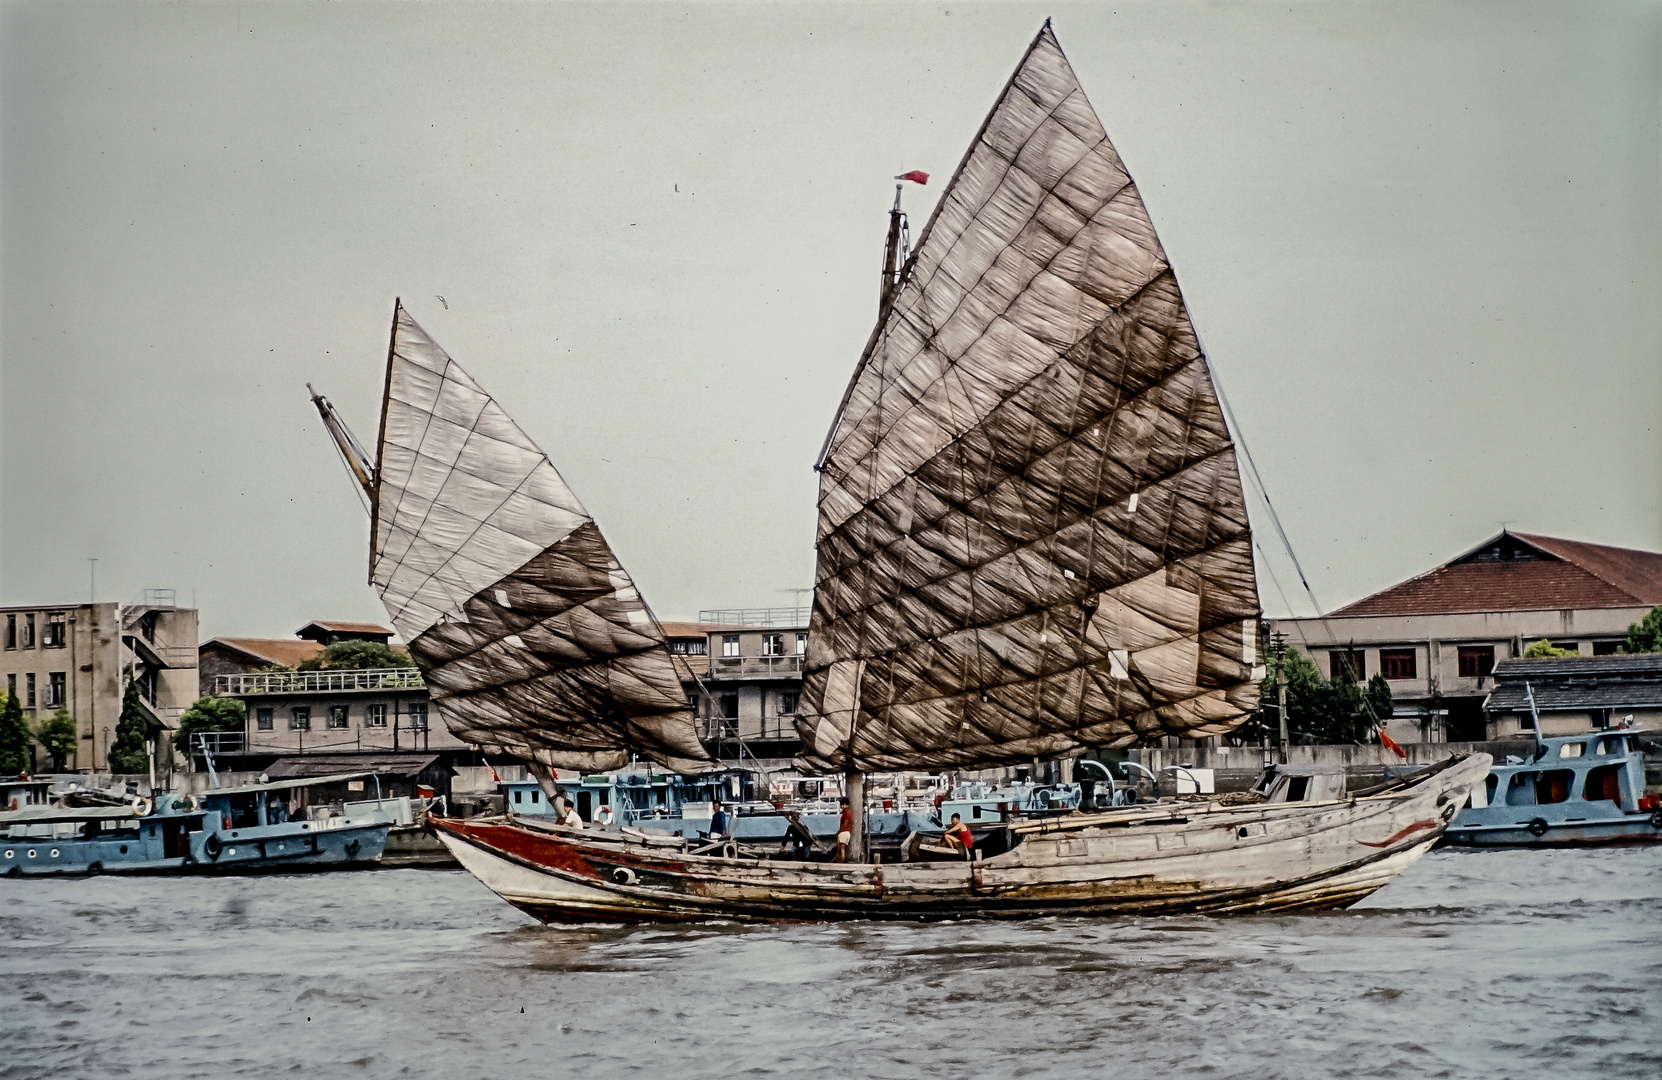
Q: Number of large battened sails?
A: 2